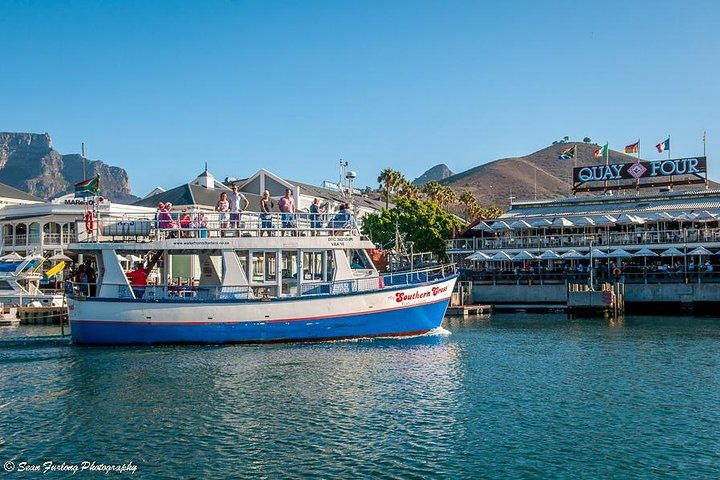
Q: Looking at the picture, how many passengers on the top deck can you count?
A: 12